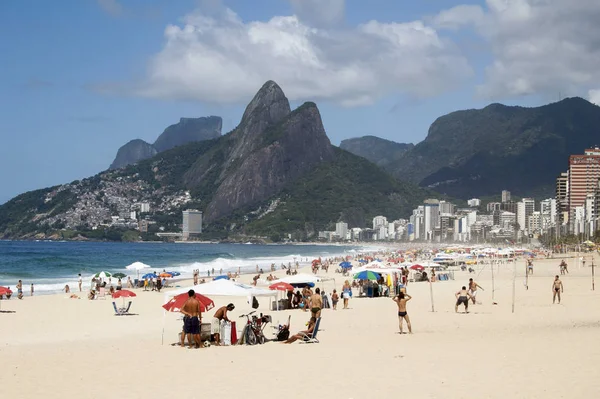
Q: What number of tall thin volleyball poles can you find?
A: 5